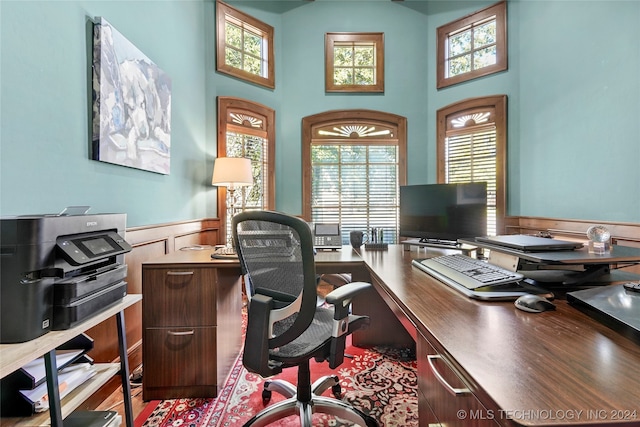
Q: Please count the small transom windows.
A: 3